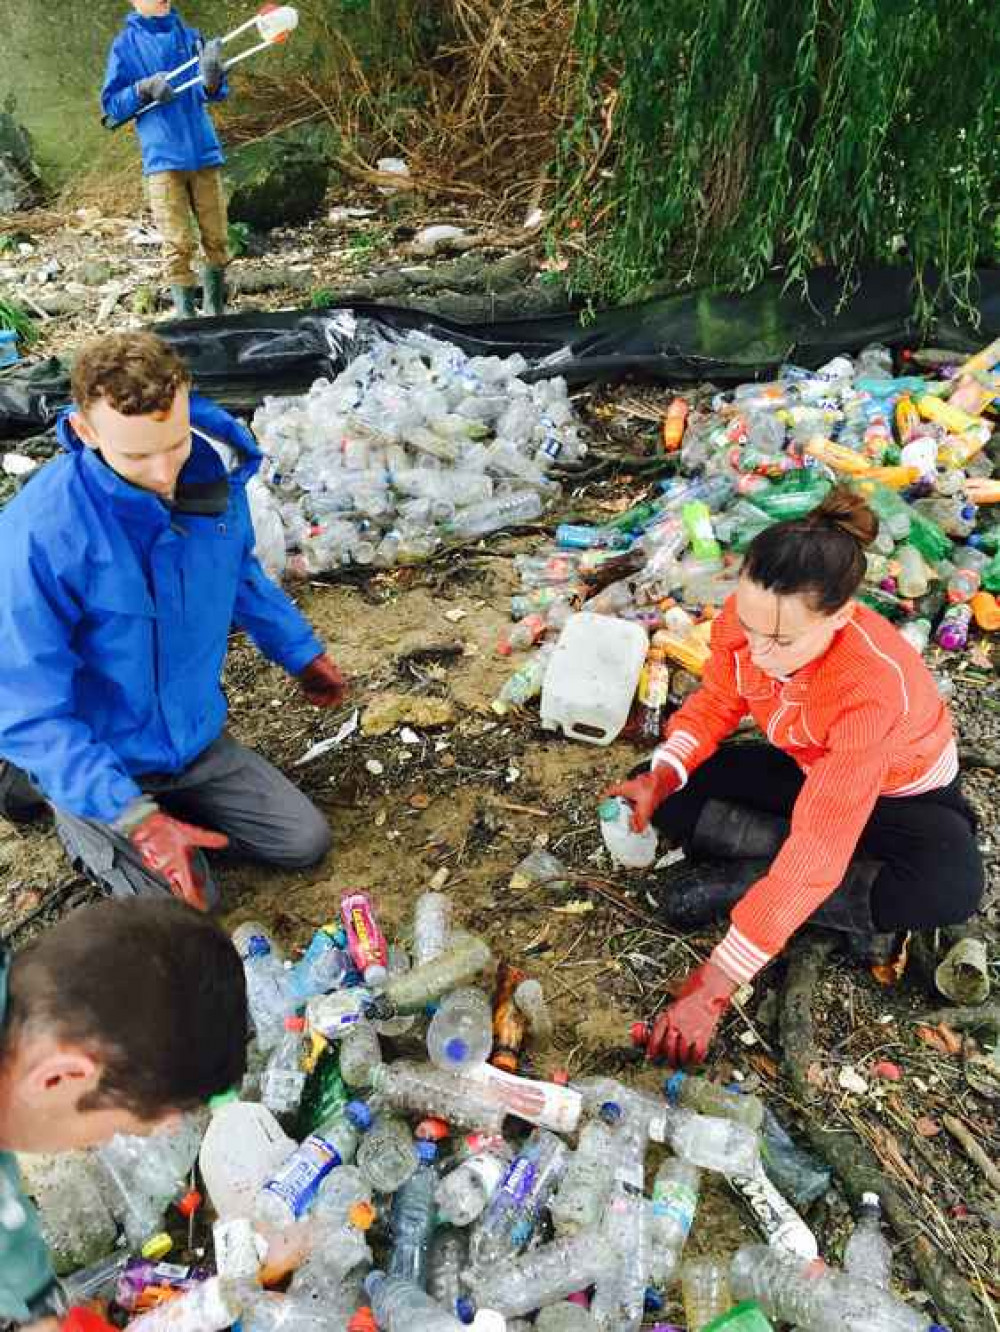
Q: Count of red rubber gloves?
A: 4